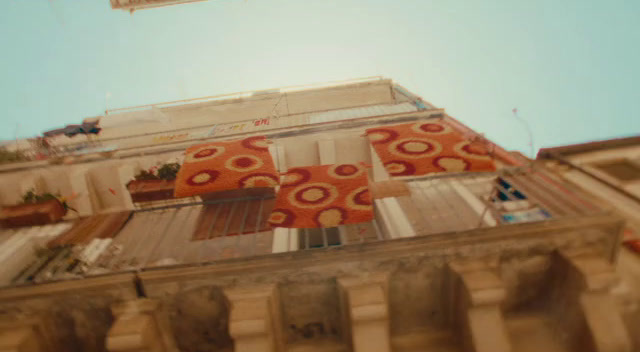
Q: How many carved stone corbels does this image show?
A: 6